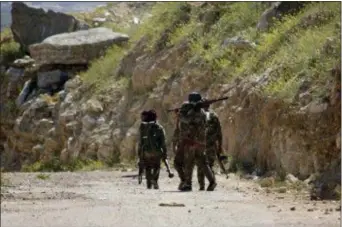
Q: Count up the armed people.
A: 3